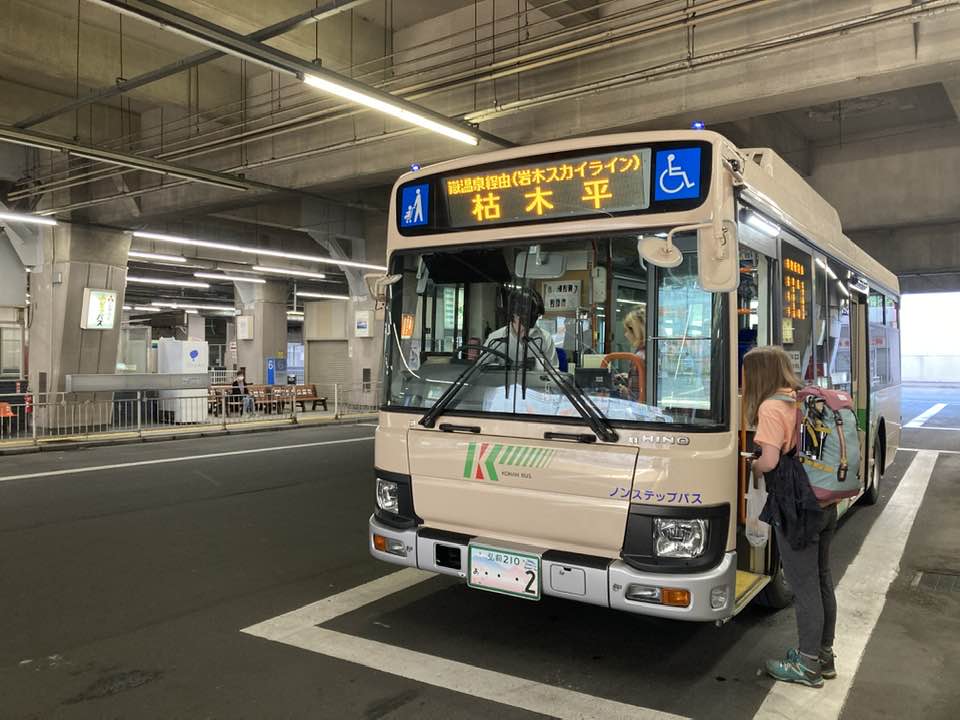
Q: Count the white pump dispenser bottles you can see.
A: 0